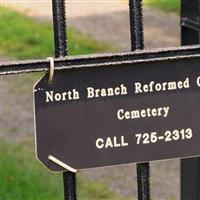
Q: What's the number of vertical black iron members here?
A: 3